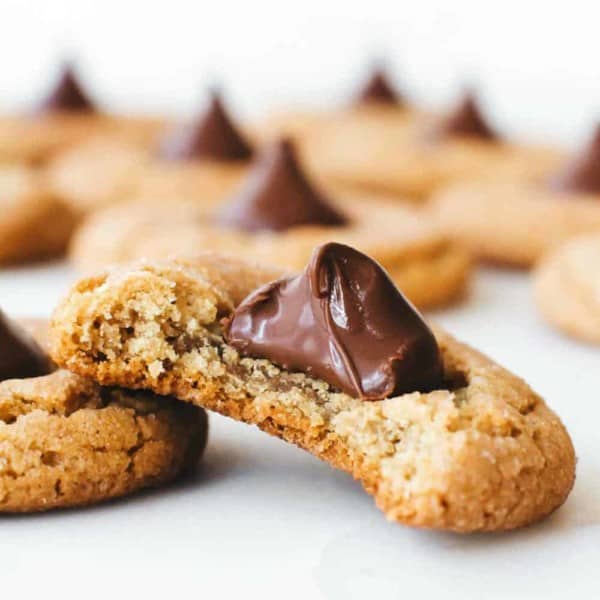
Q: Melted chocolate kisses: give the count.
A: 1